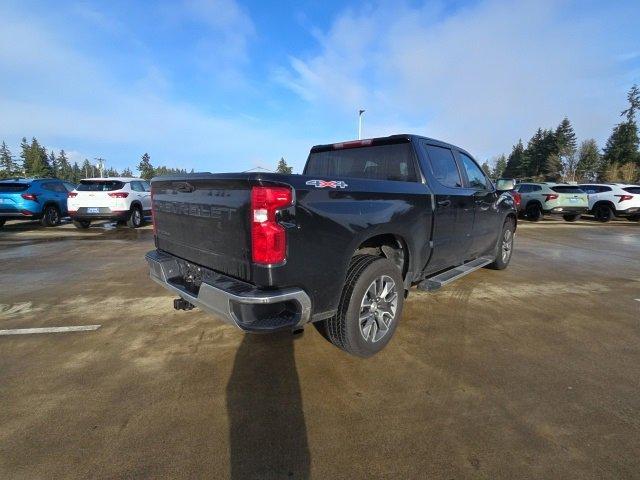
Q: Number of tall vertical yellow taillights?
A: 0